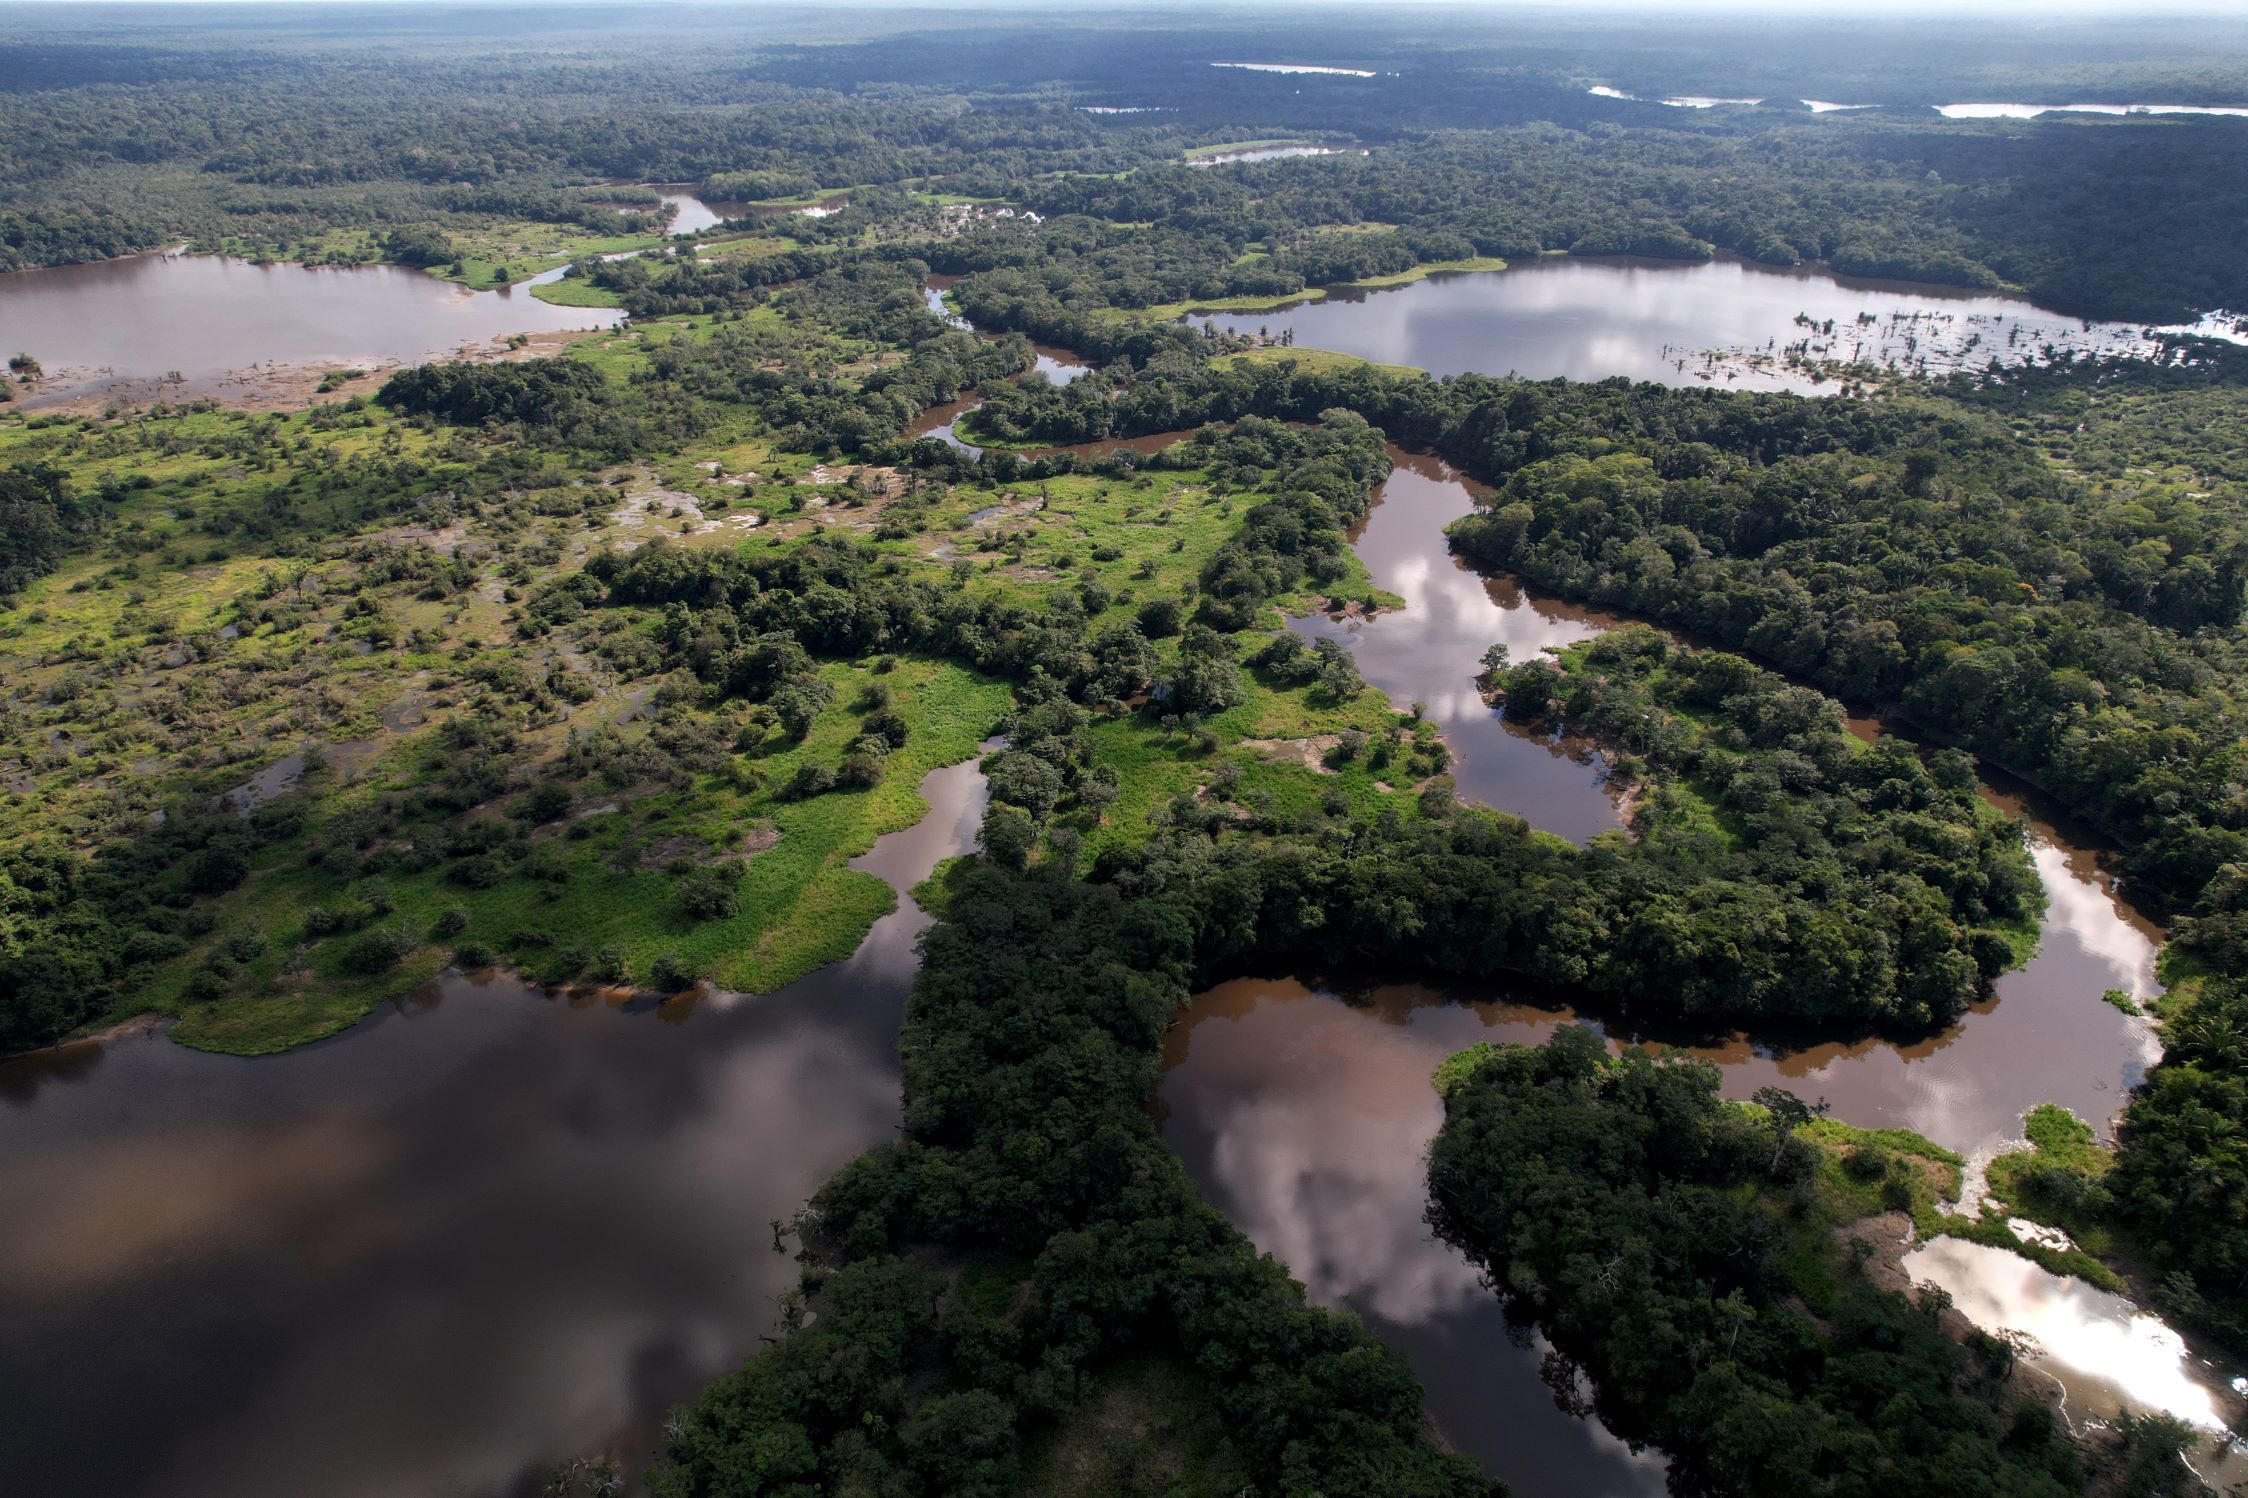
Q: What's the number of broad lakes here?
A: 3